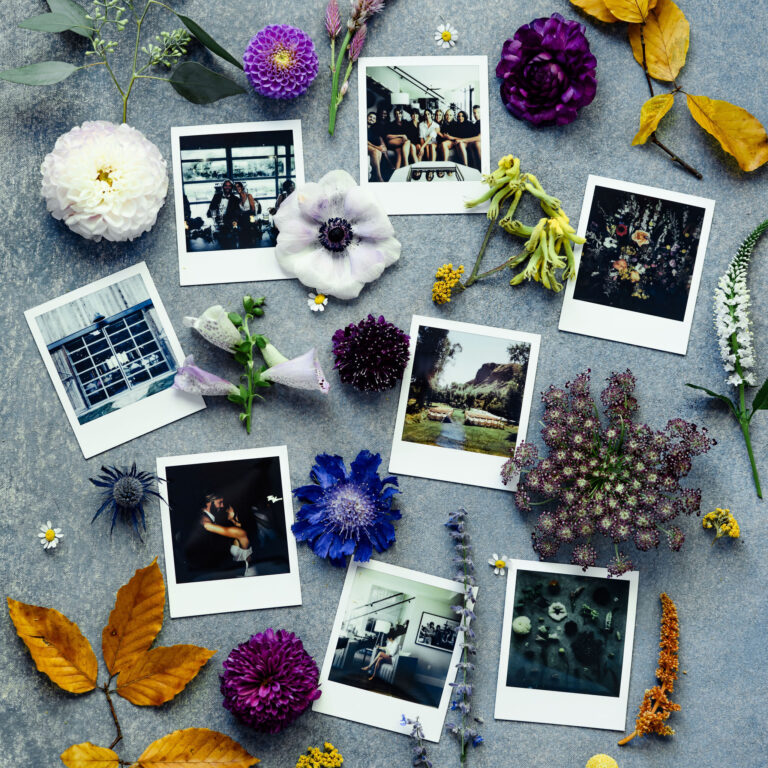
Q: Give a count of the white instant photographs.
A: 8